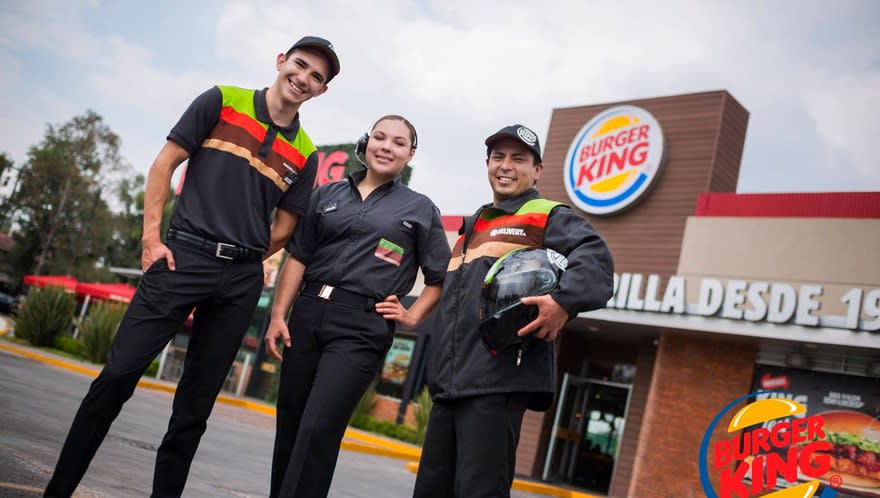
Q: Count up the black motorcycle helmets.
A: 1